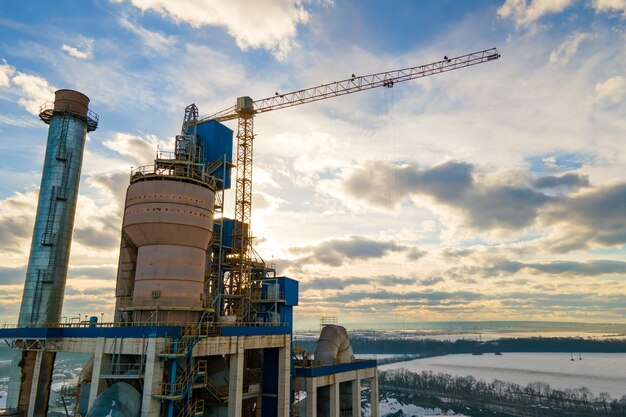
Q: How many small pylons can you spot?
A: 2